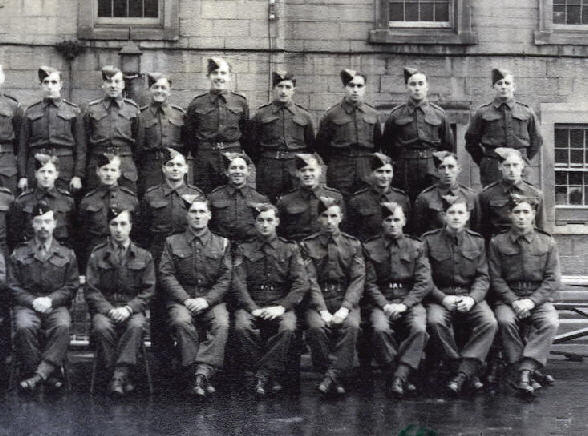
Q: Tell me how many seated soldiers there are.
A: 8